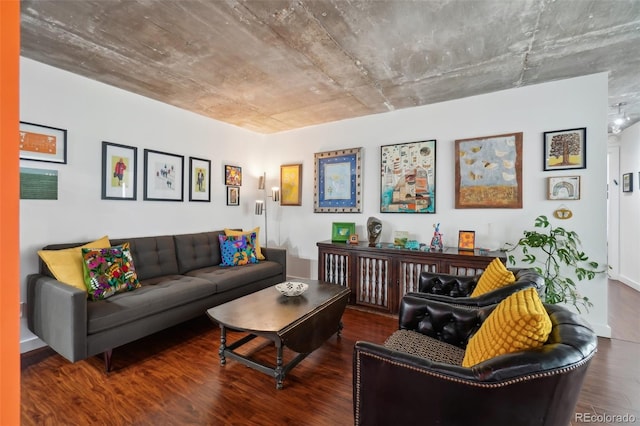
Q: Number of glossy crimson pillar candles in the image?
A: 0